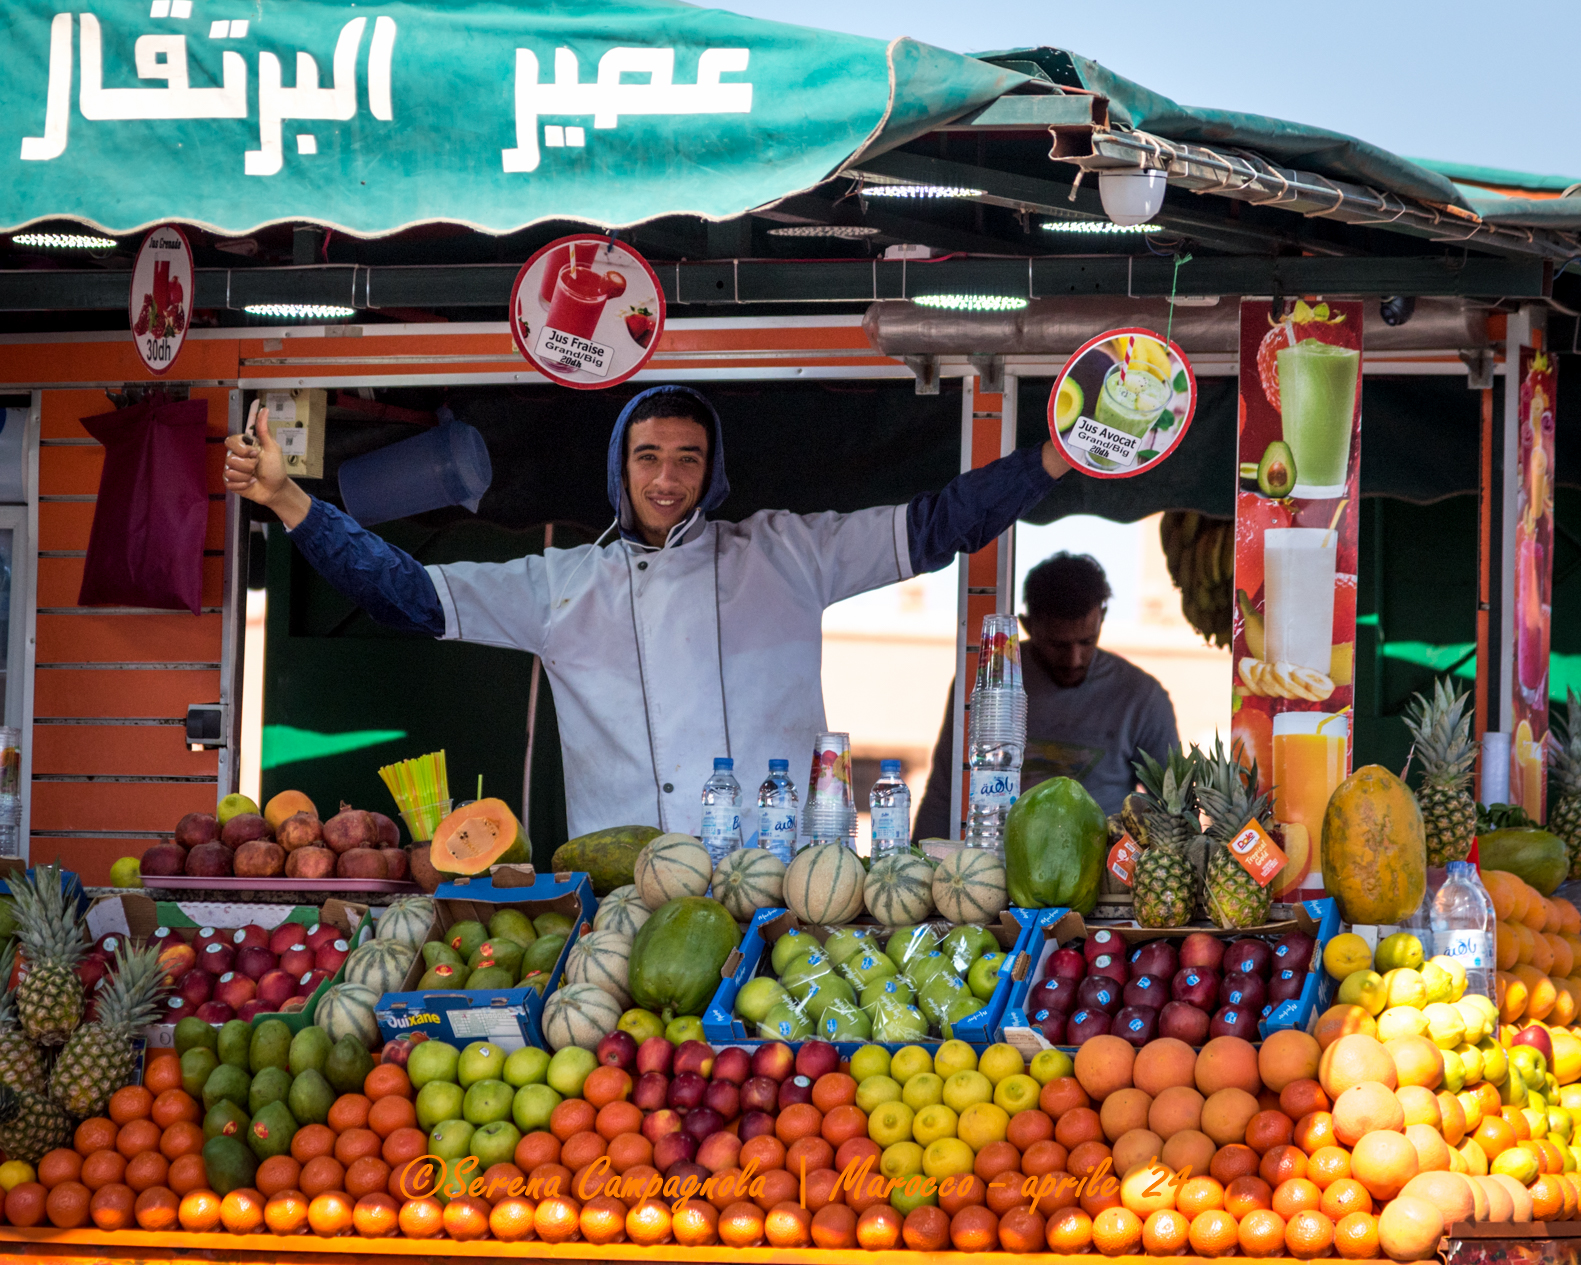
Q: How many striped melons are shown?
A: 11